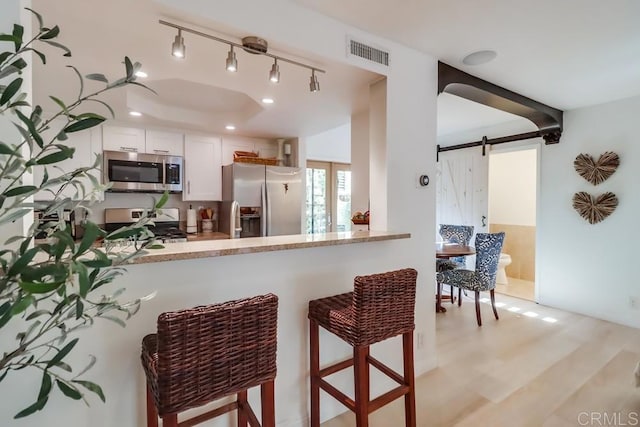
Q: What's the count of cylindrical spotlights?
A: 4